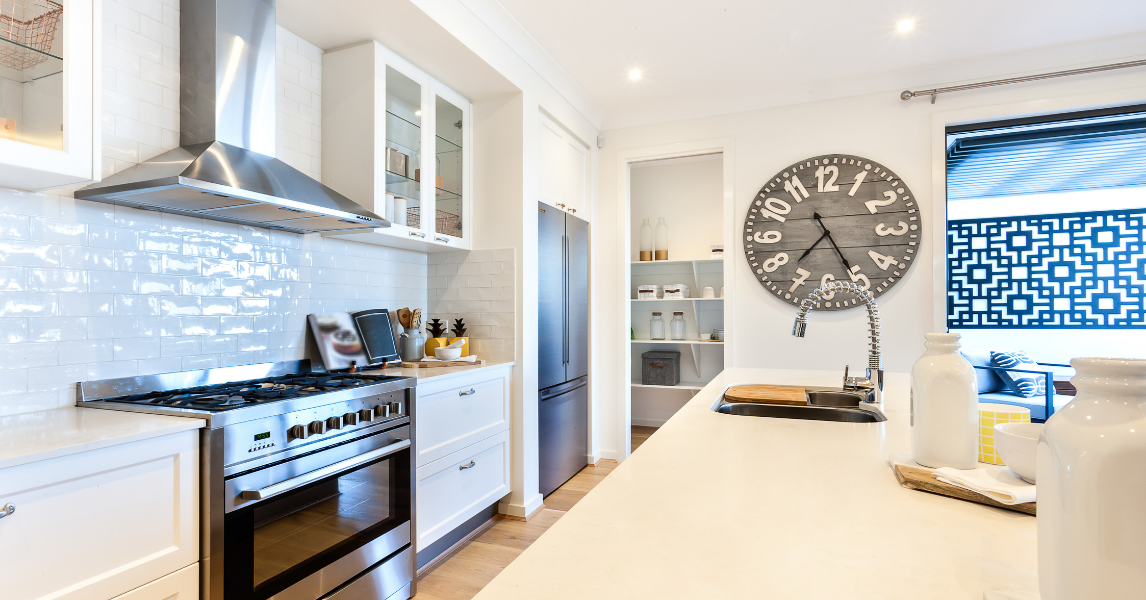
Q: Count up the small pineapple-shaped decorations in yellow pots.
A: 2